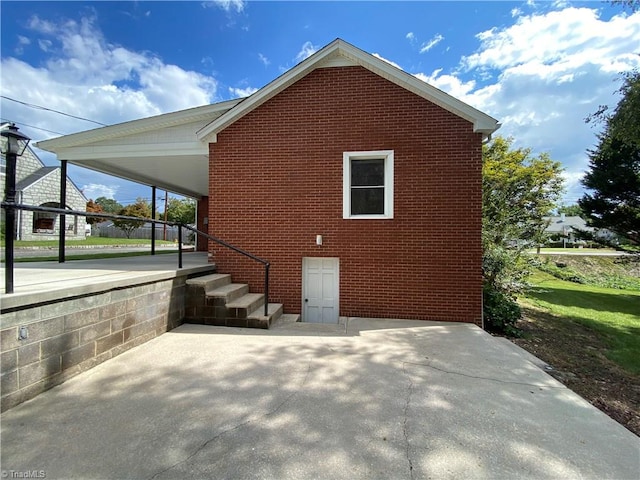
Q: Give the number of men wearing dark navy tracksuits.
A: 0